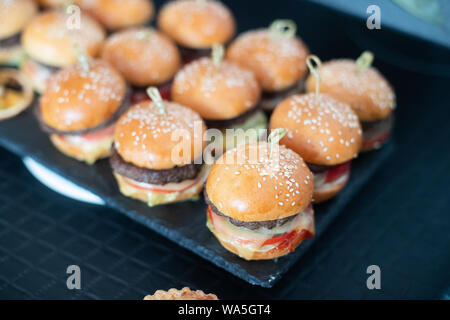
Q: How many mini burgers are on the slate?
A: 12